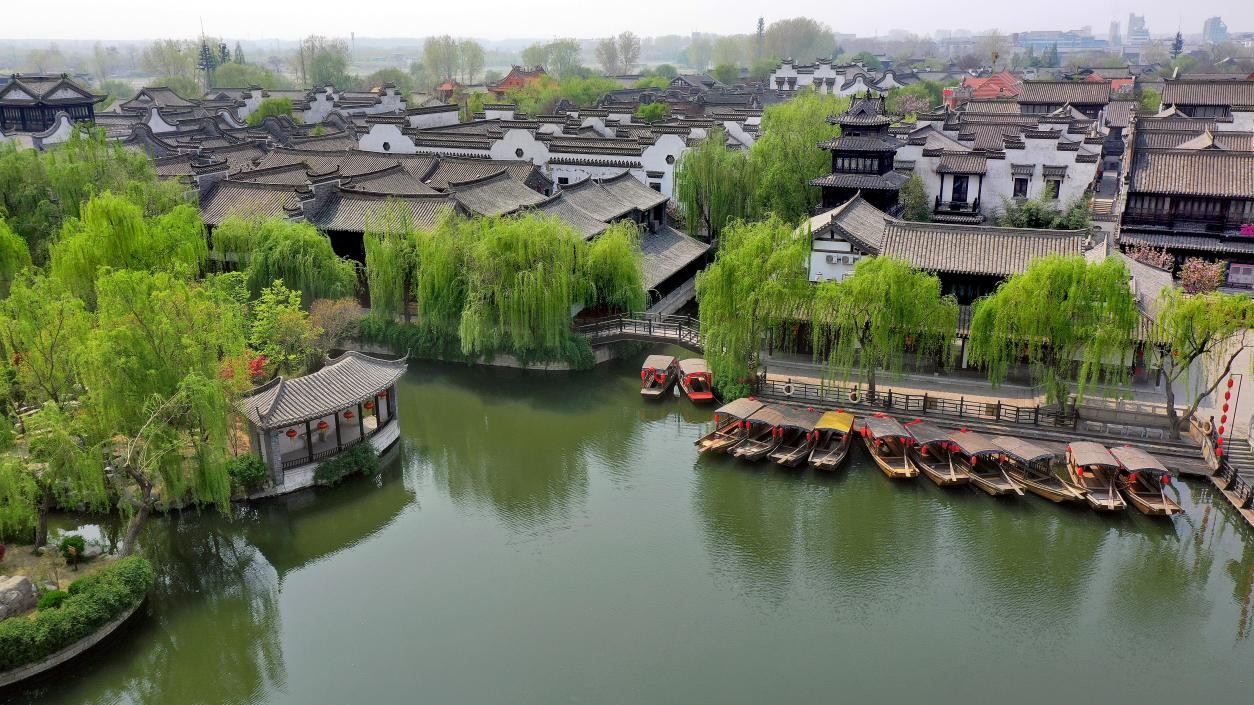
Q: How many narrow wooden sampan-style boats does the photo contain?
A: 12